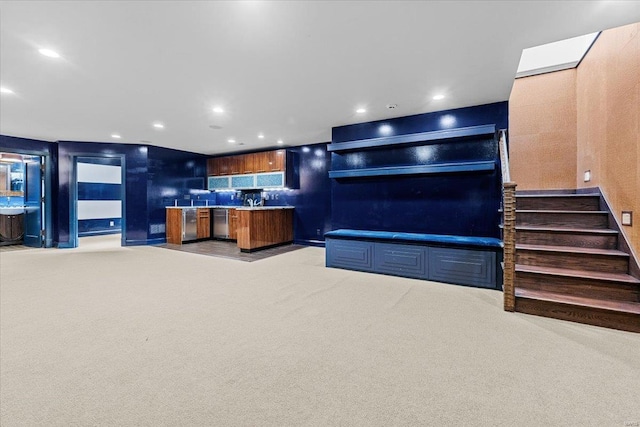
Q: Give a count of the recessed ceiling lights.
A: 10